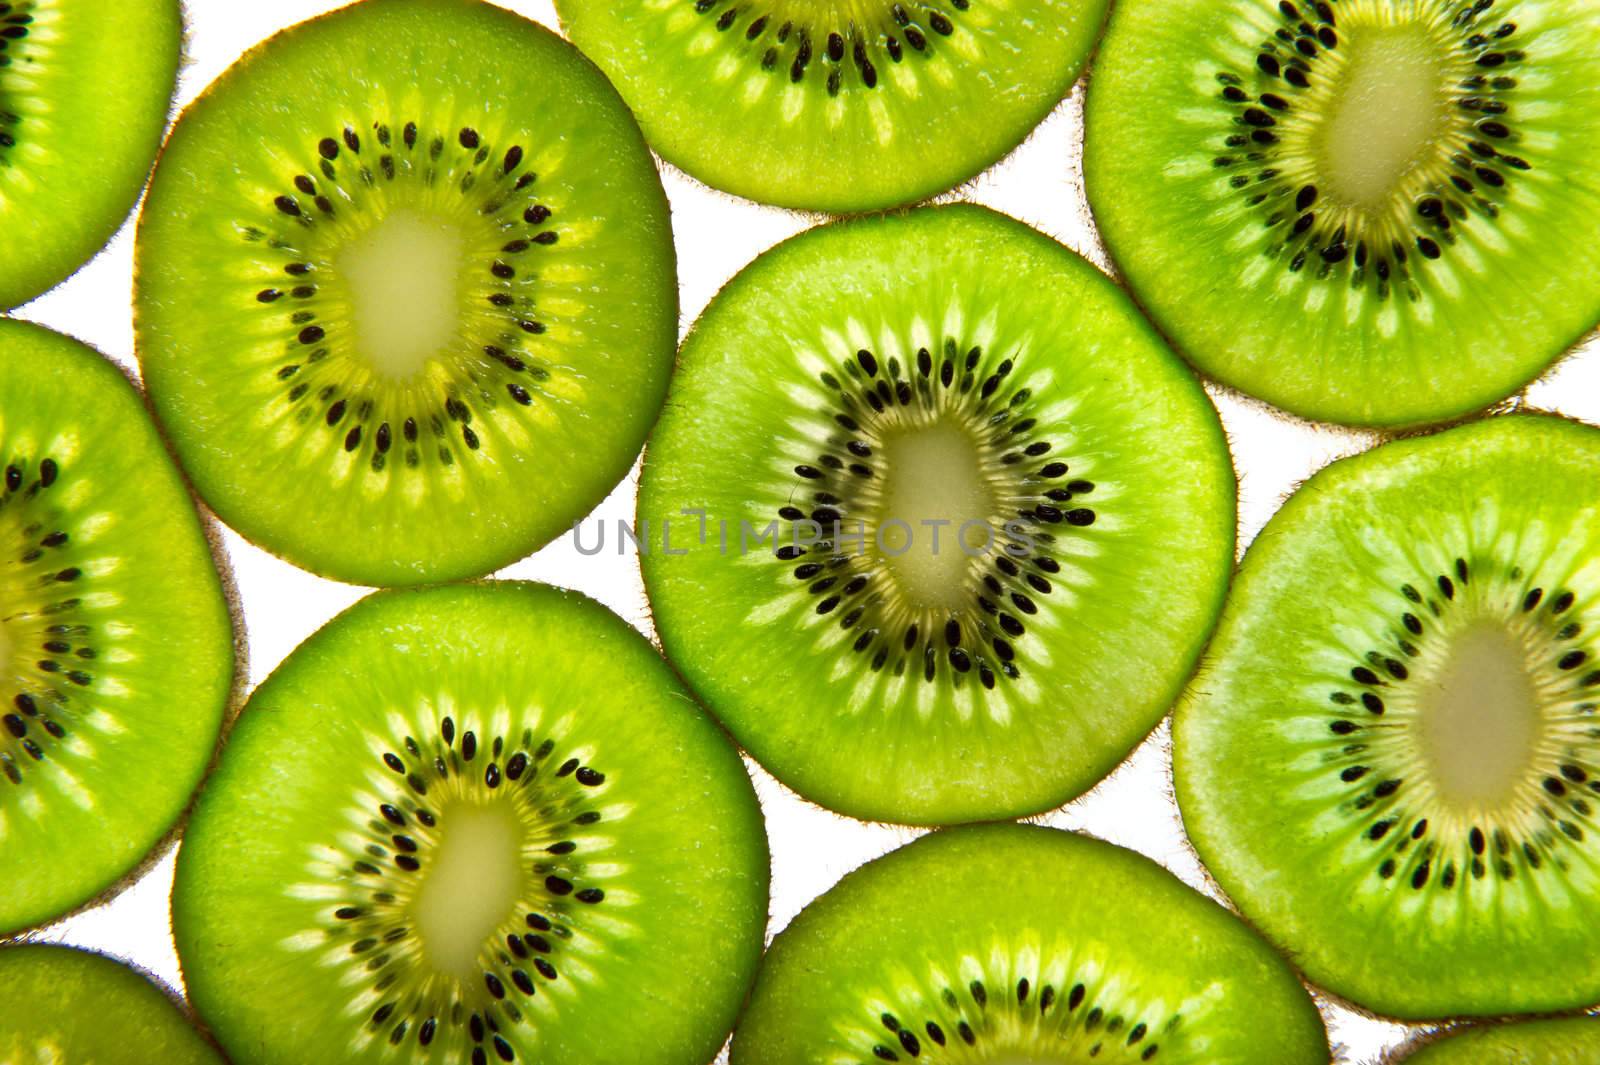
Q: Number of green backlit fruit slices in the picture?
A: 11